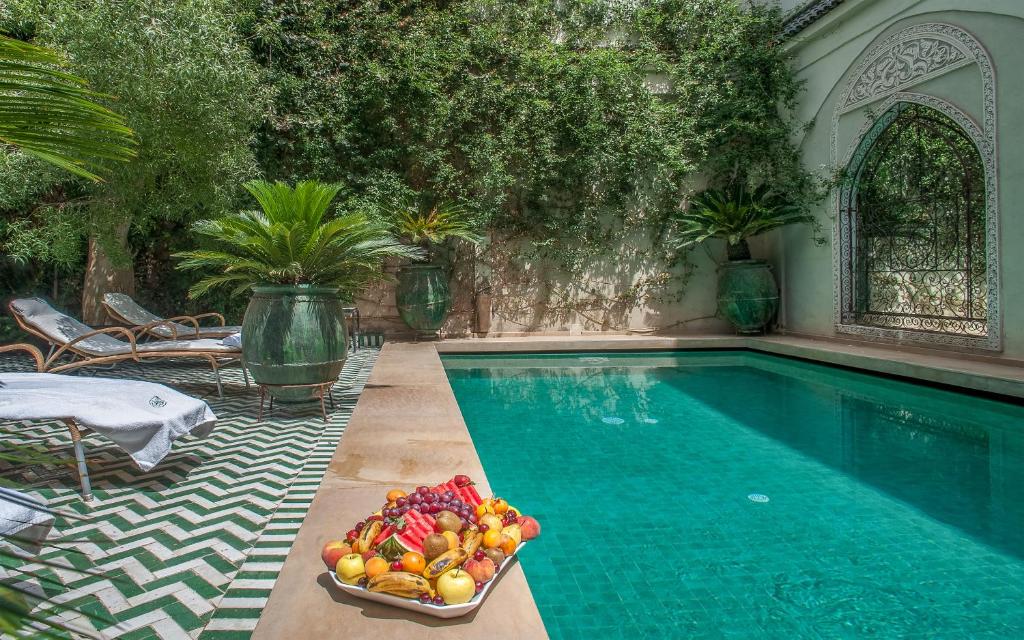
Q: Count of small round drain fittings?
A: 3